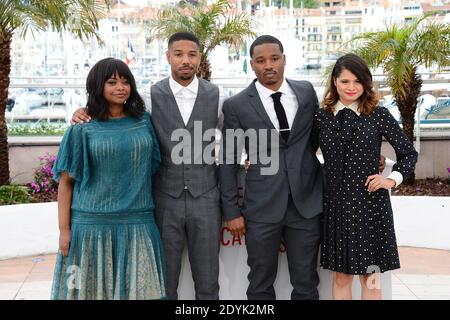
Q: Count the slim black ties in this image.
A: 1